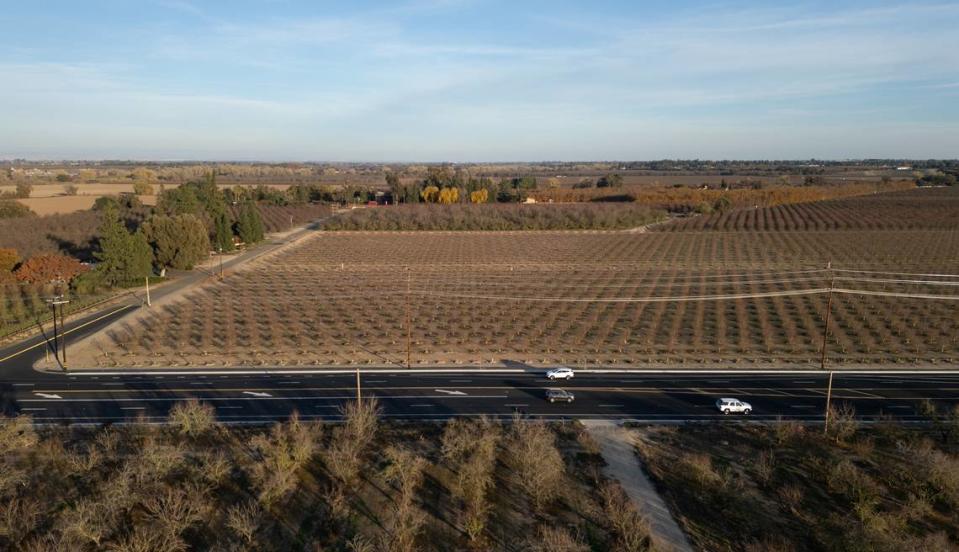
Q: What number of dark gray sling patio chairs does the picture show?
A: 0